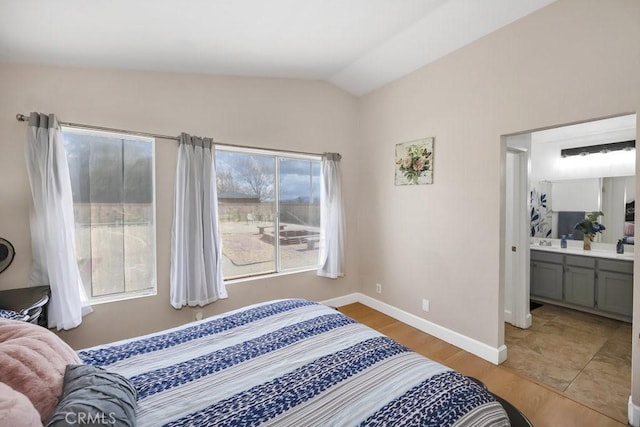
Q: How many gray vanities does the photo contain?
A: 1